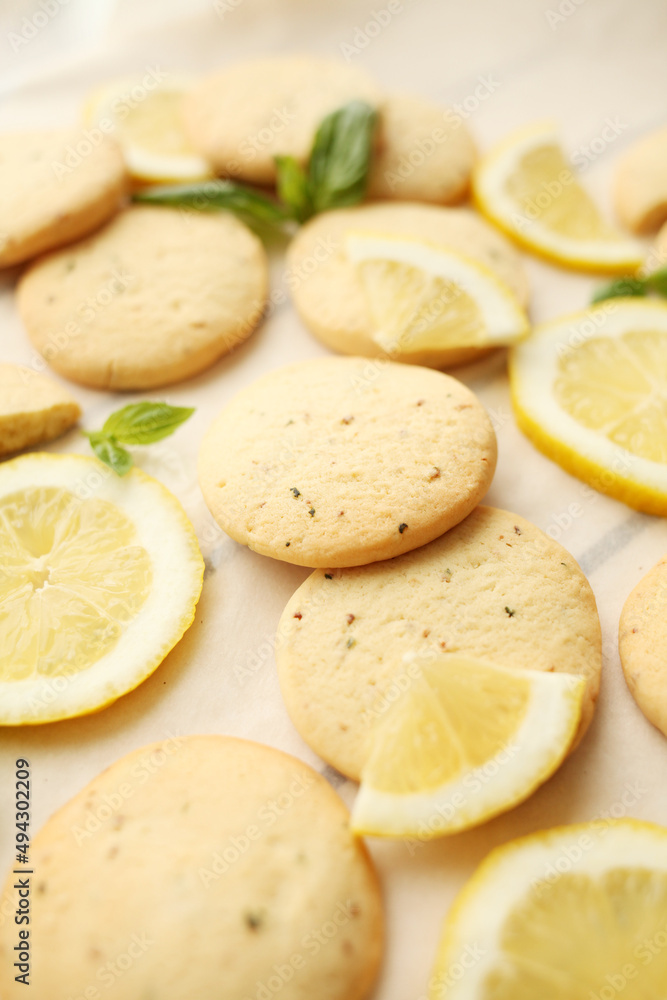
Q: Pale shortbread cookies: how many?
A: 12